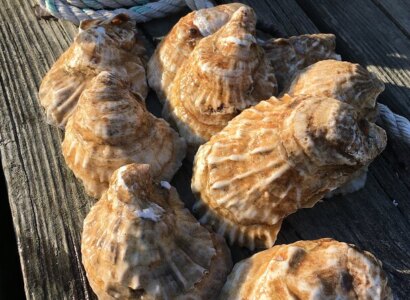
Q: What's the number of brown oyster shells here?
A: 9